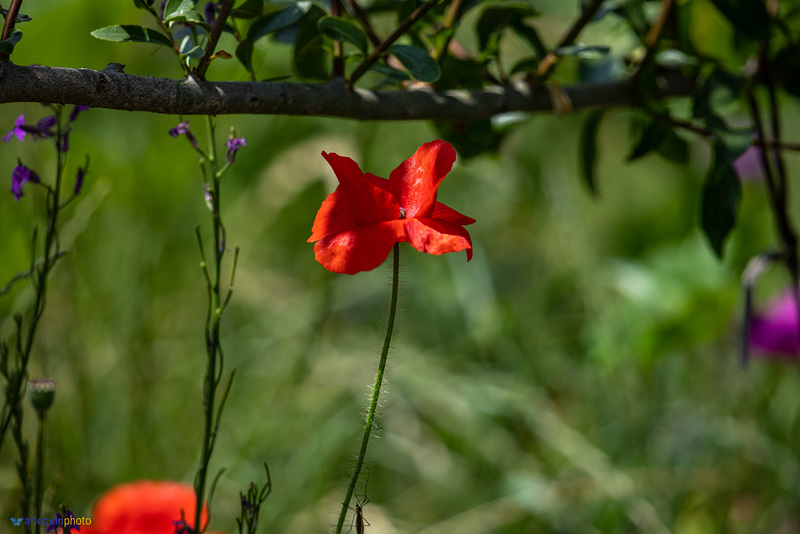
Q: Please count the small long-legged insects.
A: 1